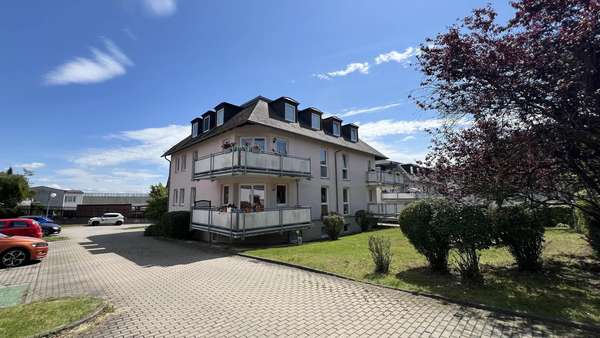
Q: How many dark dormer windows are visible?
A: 7